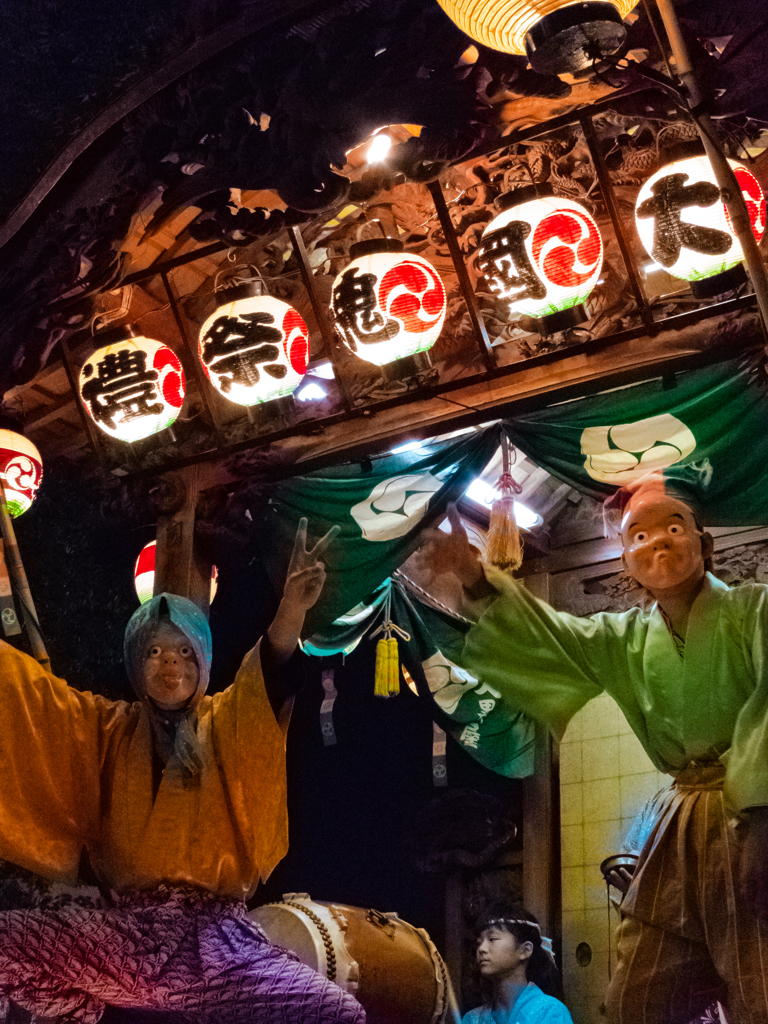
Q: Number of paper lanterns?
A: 8